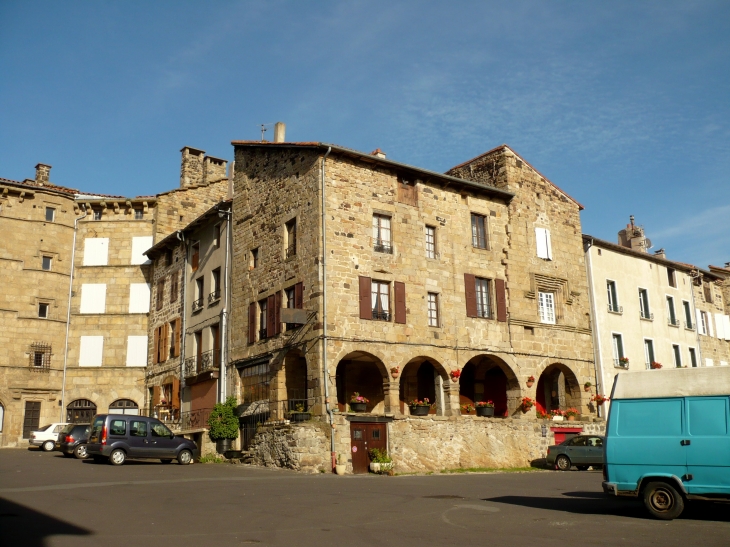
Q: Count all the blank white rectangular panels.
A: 6